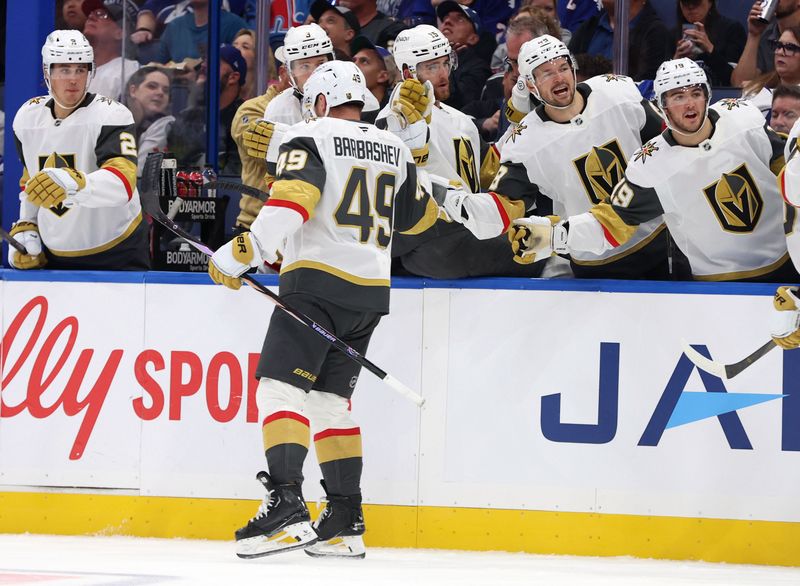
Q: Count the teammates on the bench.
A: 5